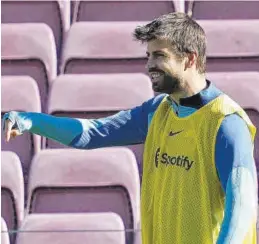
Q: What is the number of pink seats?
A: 13